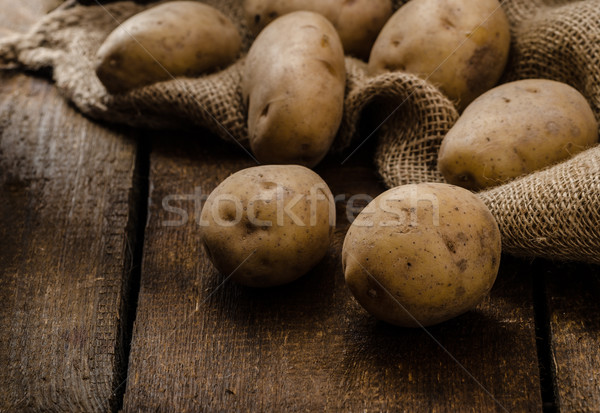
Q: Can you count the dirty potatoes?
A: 7